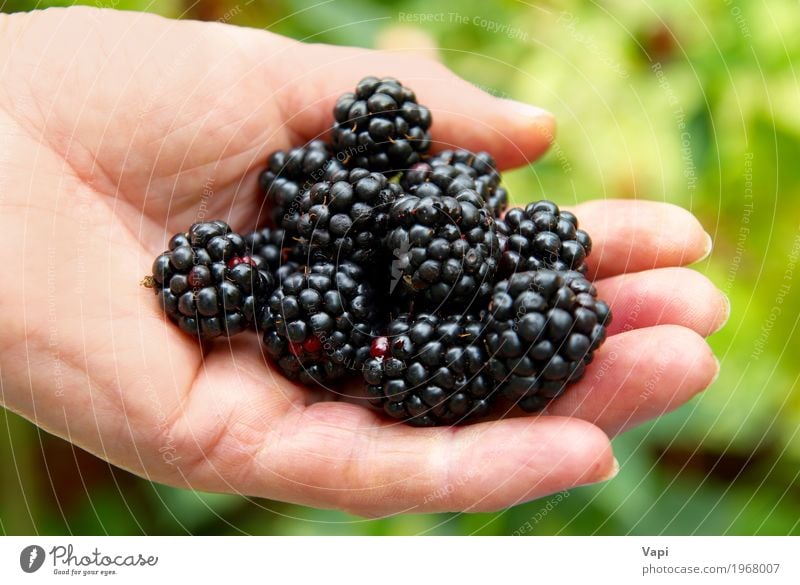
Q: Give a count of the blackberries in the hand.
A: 11